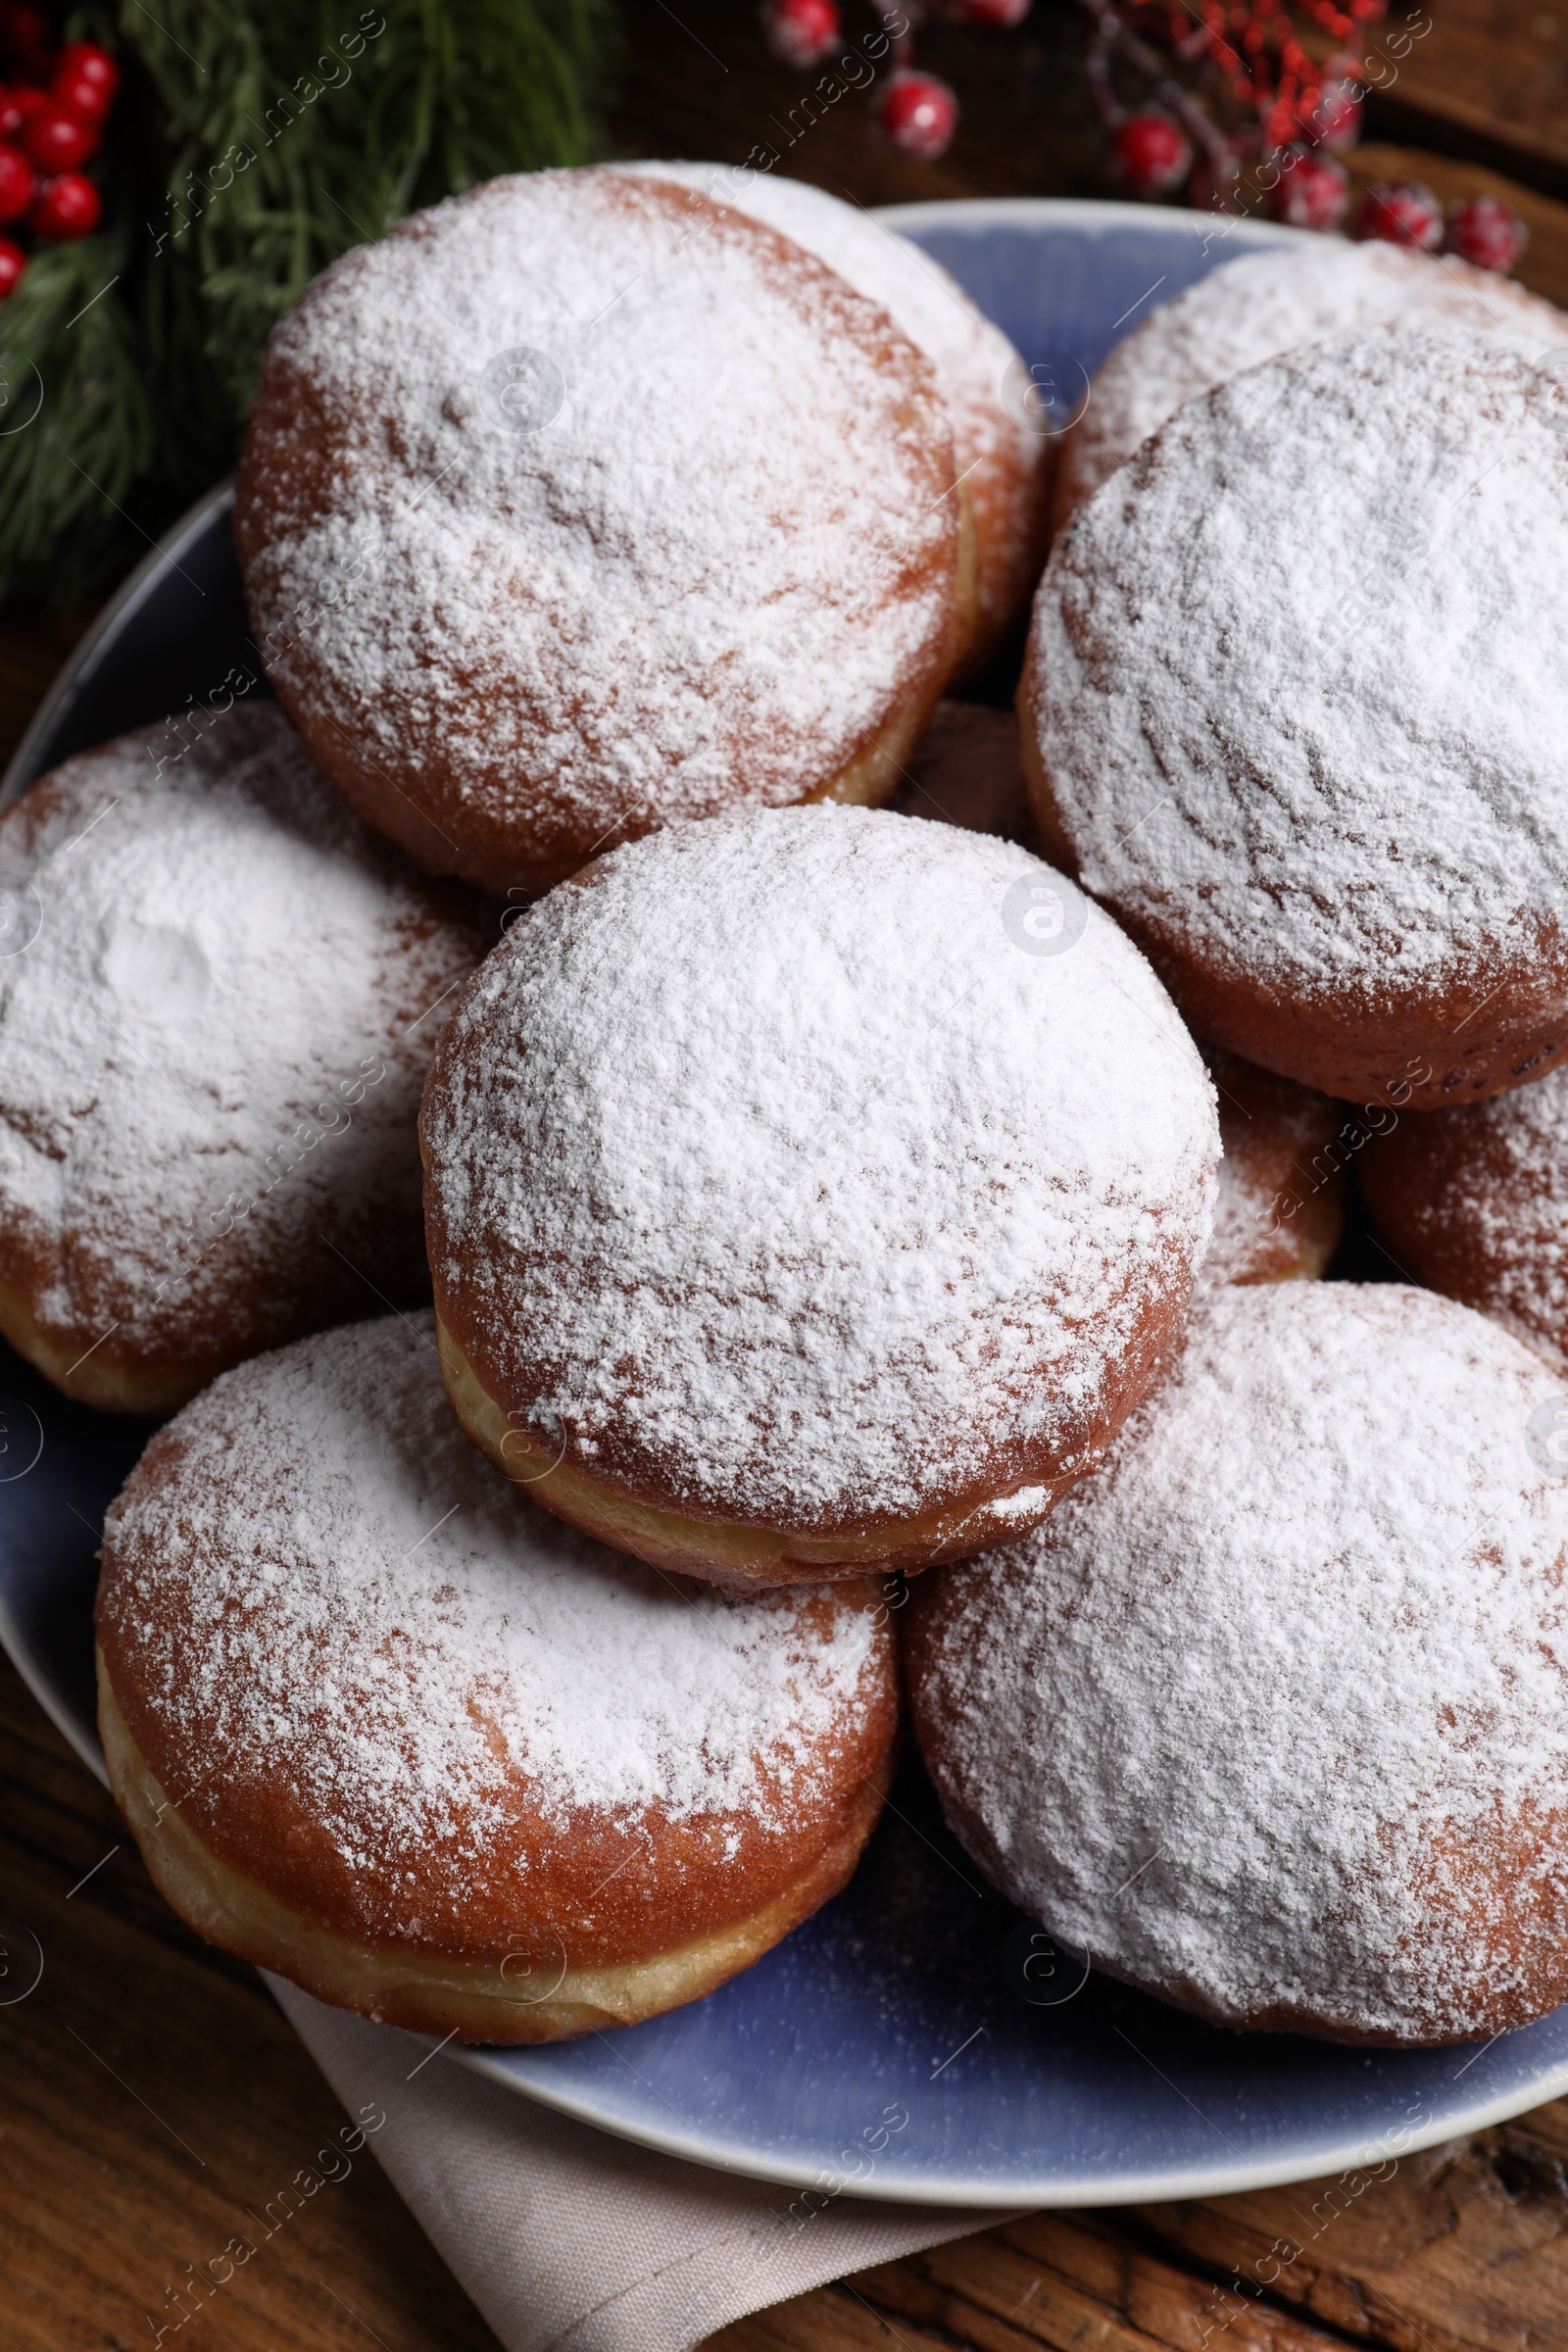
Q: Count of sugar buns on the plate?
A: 10